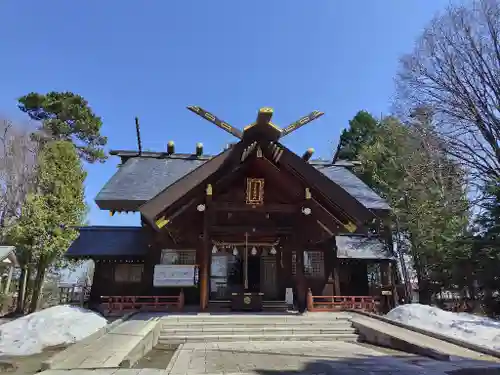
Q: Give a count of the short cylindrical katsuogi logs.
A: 3